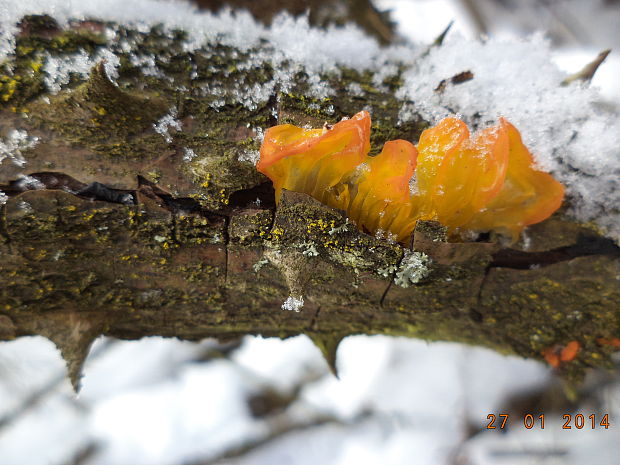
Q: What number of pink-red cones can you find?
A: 0